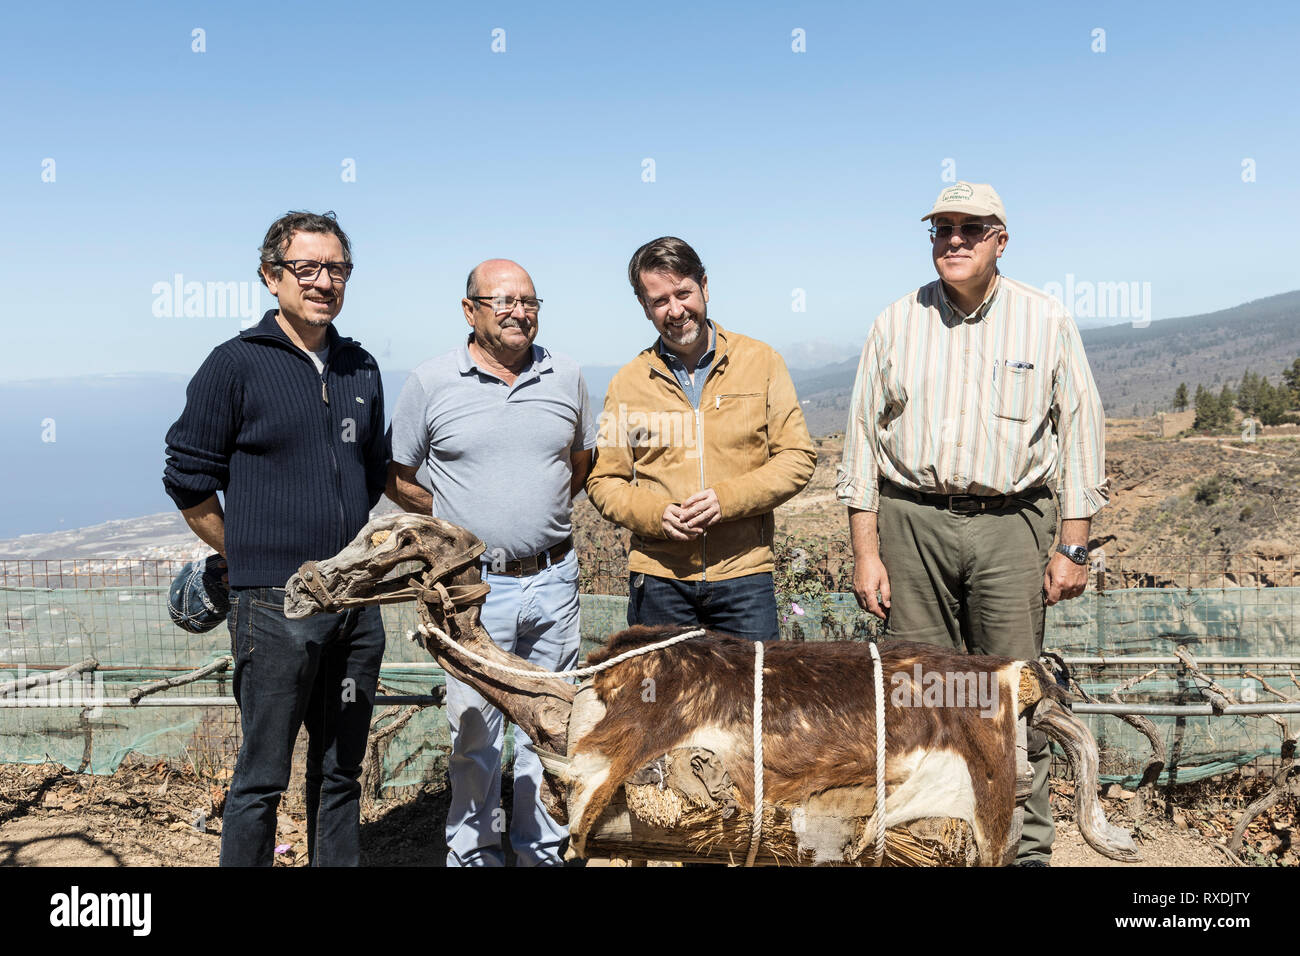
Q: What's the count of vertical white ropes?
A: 2